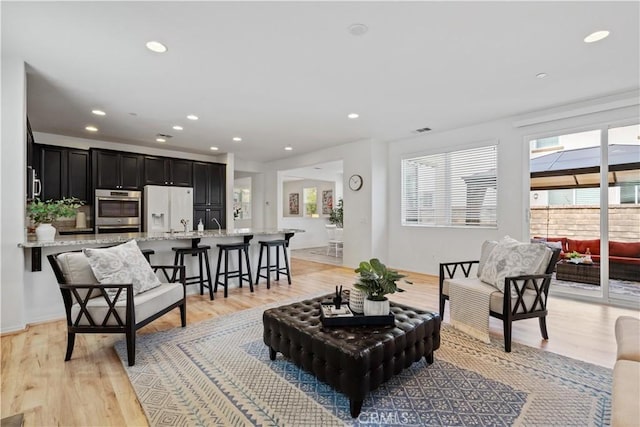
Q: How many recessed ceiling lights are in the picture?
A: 11